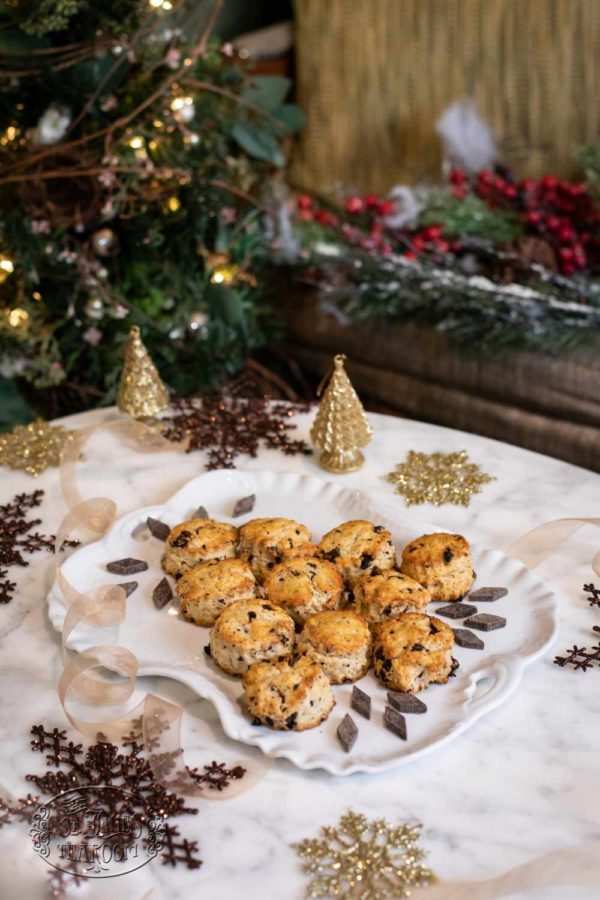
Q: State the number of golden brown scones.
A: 11